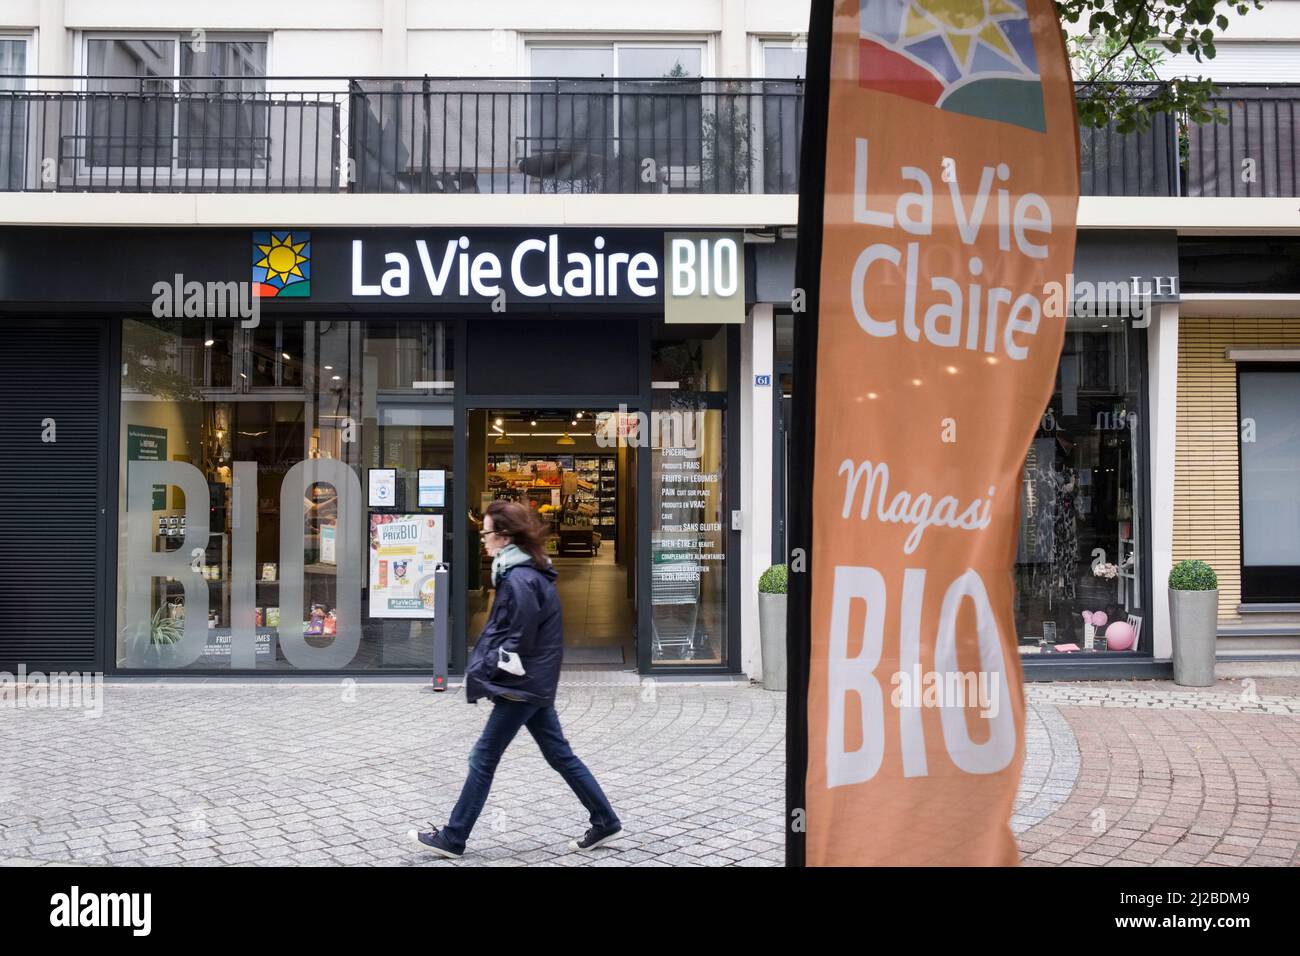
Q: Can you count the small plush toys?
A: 0